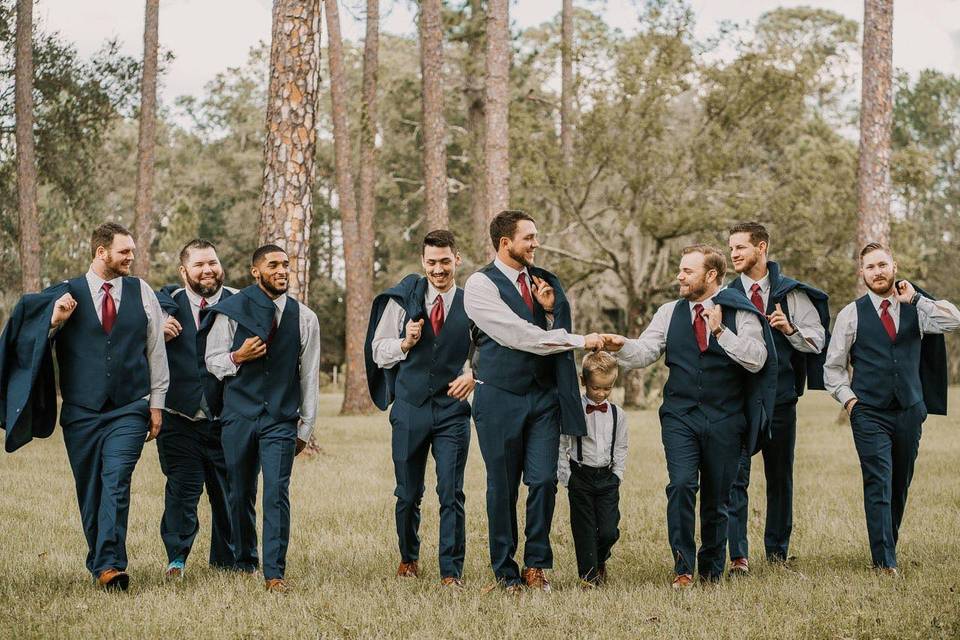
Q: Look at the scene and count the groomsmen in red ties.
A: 8